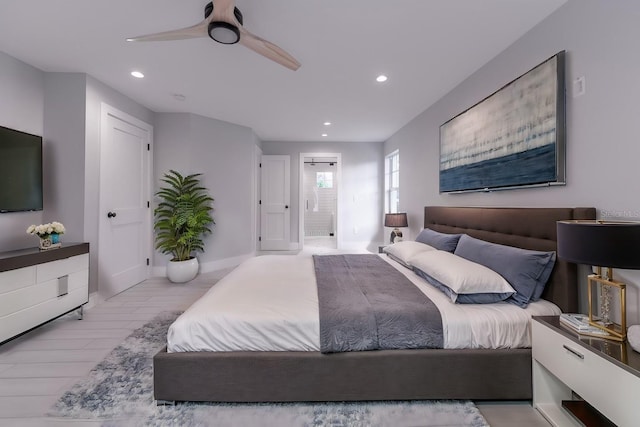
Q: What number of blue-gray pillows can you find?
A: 2